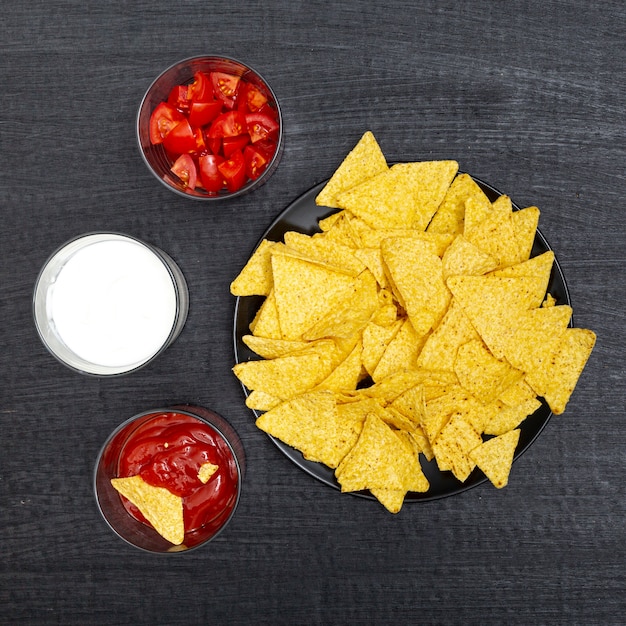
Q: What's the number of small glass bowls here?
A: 3